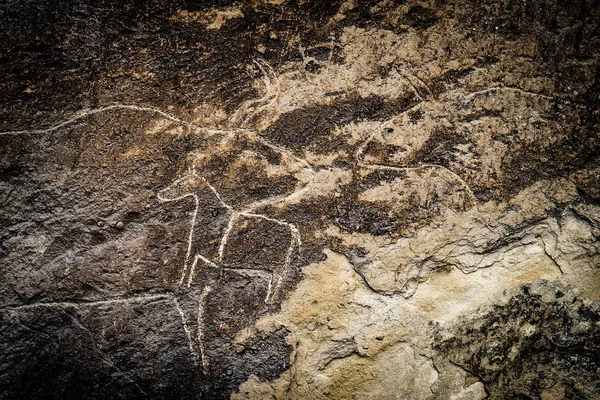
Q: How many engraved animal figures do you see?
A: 3